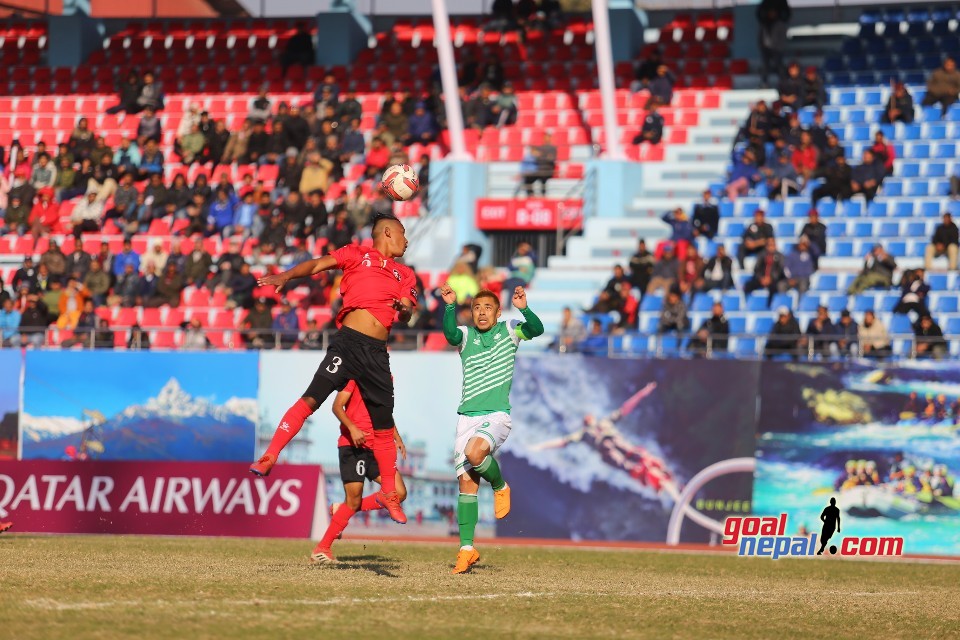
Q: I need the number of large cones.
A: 0